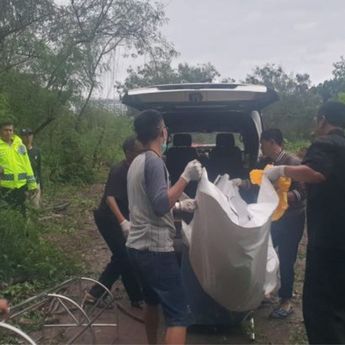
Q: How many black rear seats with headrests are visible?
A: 2